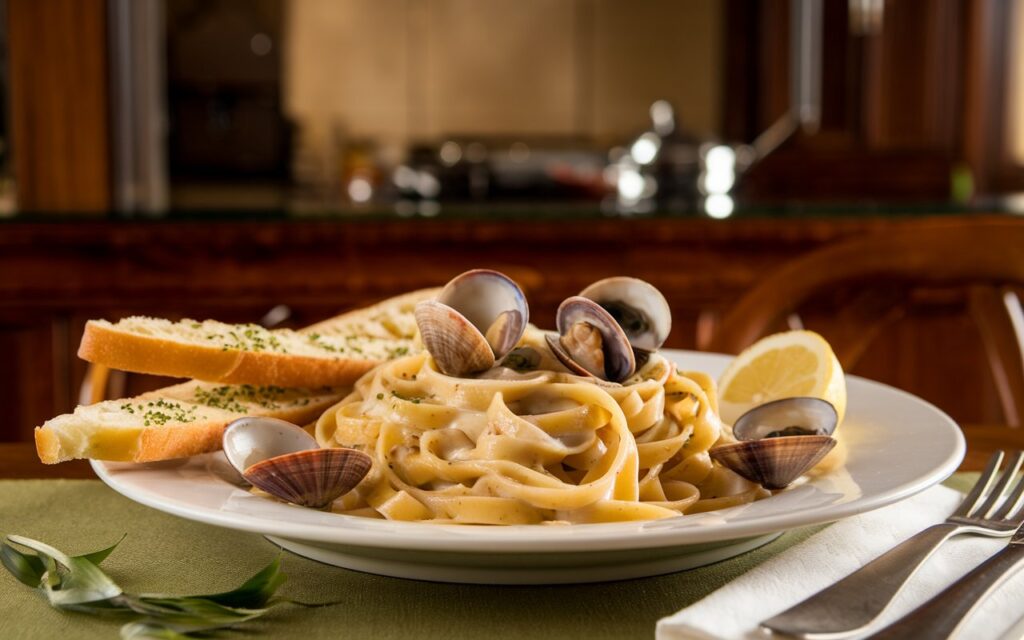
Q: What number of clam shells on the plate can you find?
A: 5